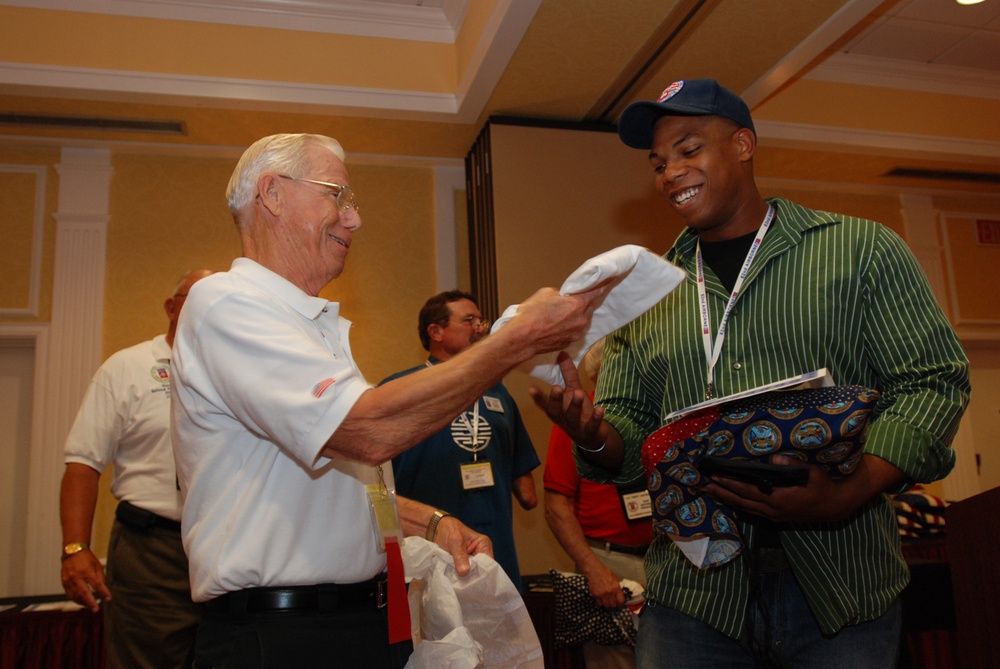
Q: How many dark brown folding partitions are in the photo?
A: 1